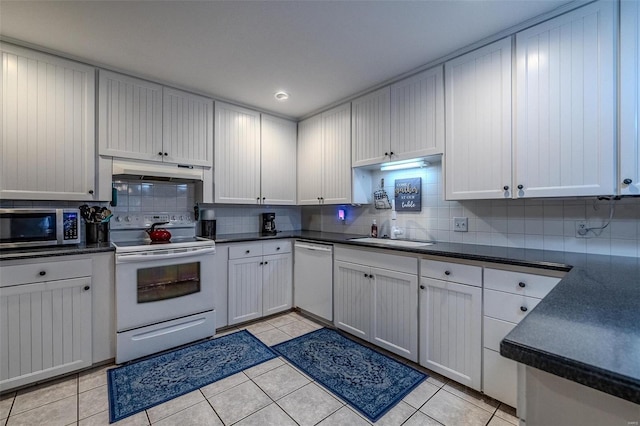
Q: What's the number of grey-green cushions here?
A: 0